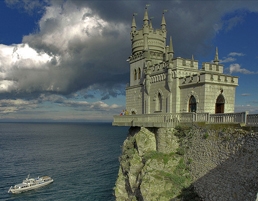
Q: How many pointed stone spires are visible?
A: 7